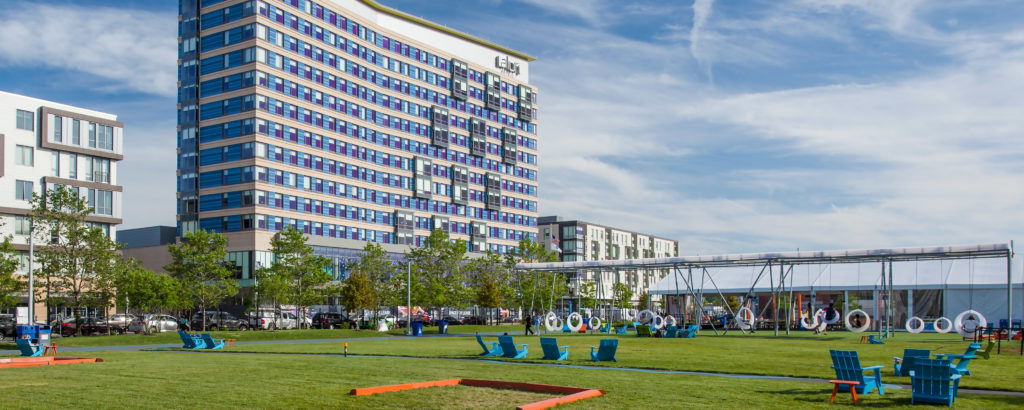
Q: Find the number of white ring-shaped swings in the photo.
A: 15